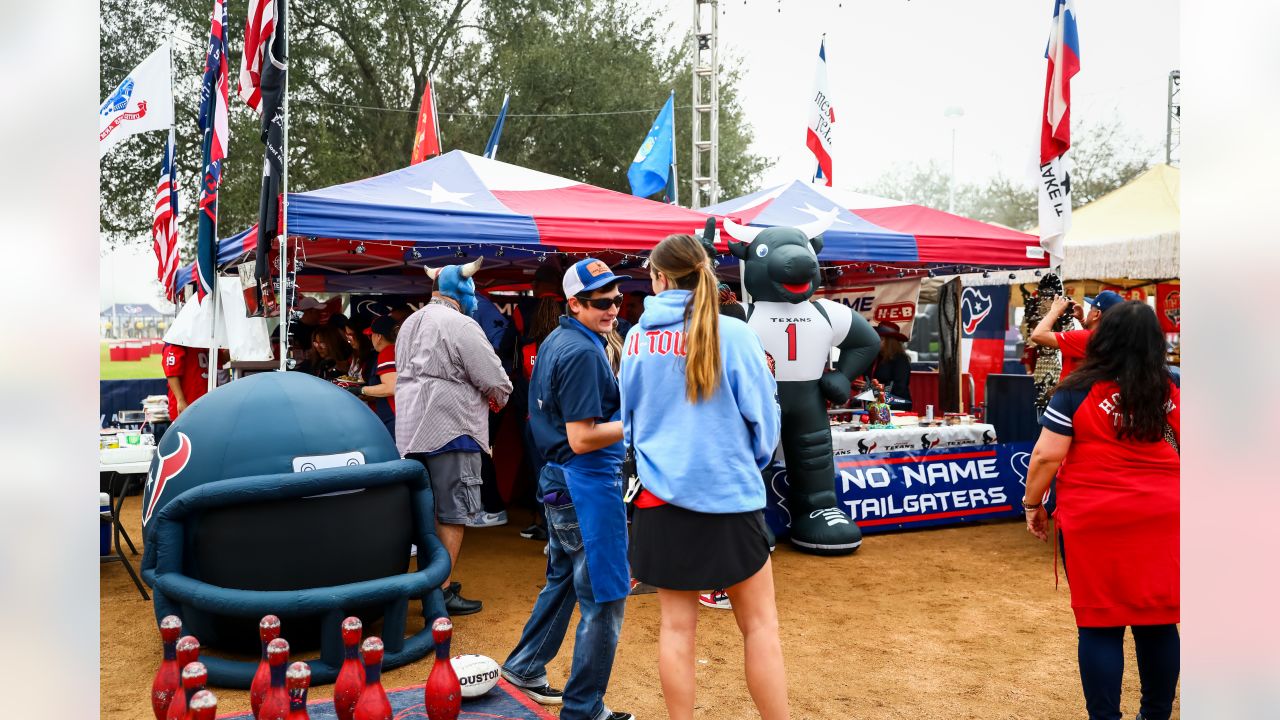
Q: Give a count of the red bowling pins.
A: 10